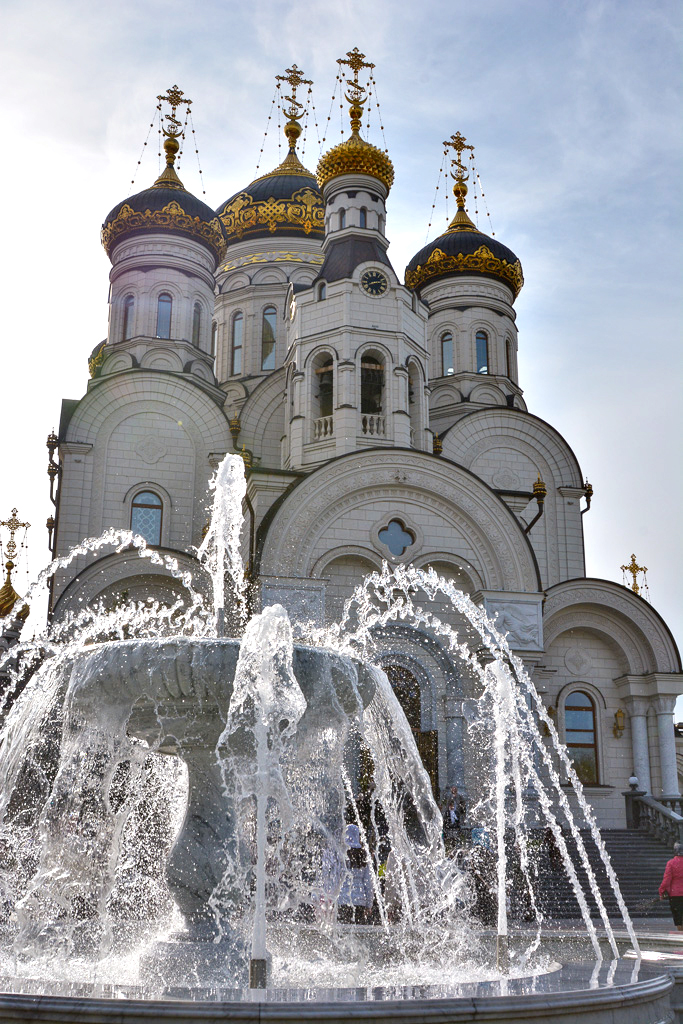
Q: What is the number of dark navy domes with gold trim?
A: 3